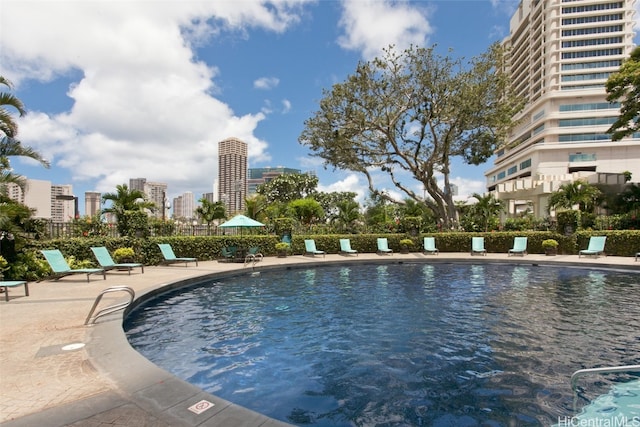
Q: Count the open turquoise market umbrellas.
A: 1